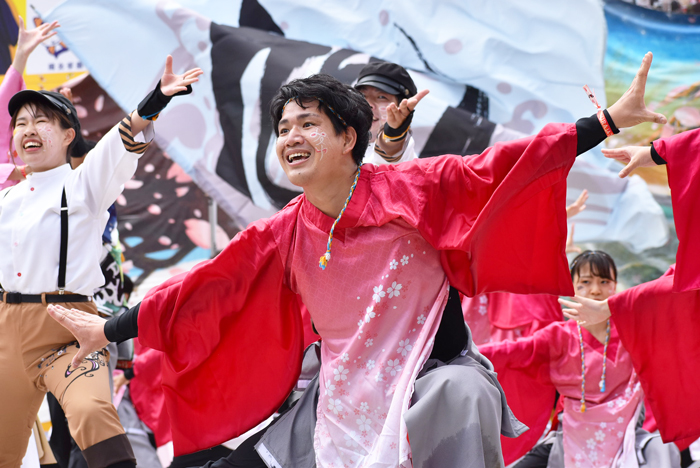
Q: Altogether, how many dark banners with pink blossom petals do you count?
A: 1